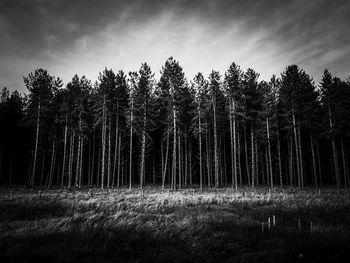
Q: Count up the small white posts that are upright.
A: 5